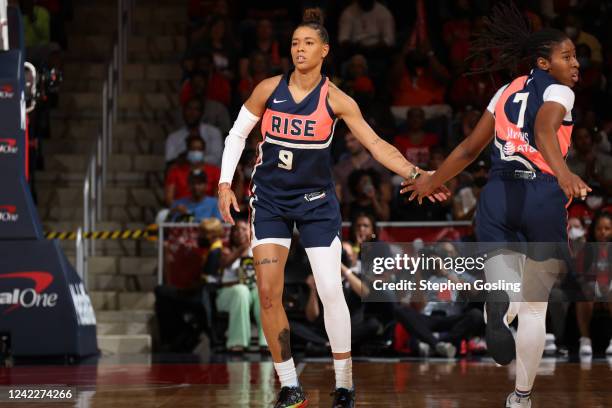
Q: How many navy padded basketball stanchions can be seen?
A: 1